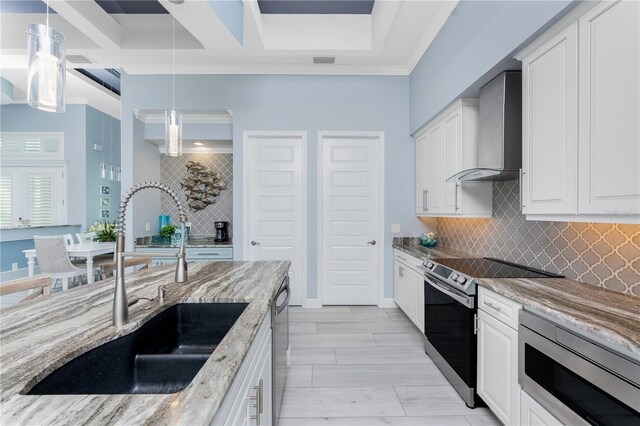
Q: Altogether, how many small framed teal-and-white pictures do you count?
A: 3